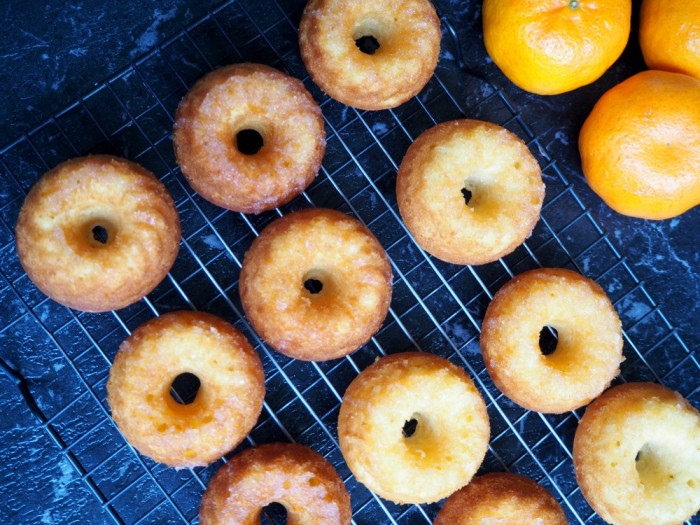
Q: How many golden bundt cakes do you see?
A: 11